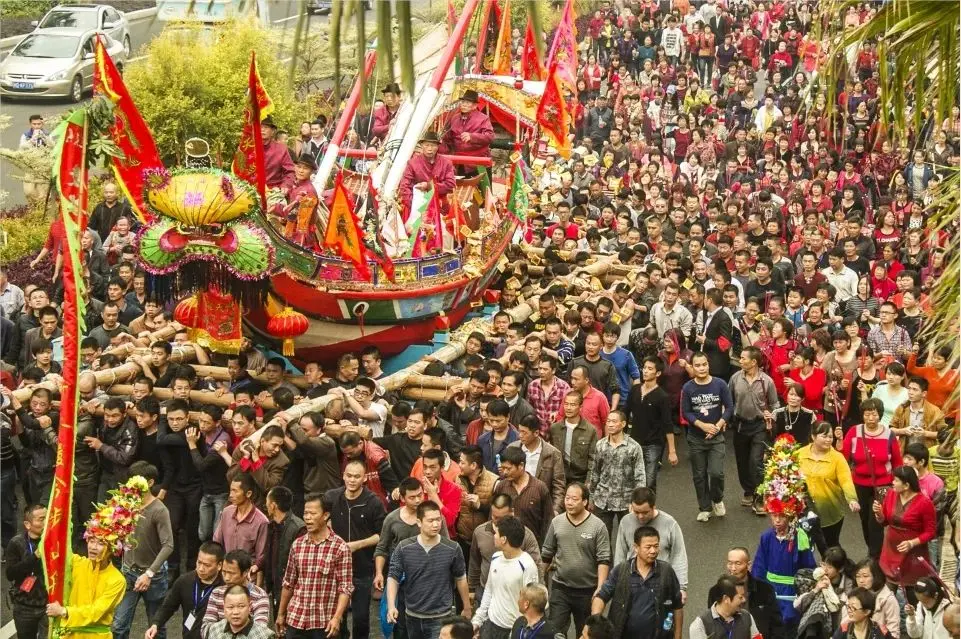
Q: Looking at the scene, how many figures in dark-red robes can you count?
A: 5